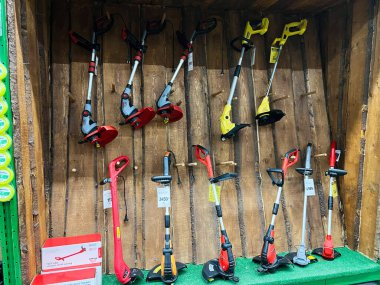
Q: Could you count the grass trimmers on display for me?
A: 11